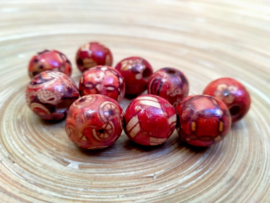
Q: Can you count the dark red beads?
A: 10